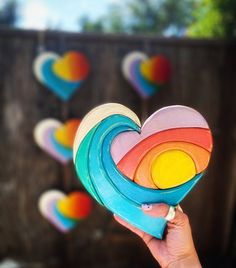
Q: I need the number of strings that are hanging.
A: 2